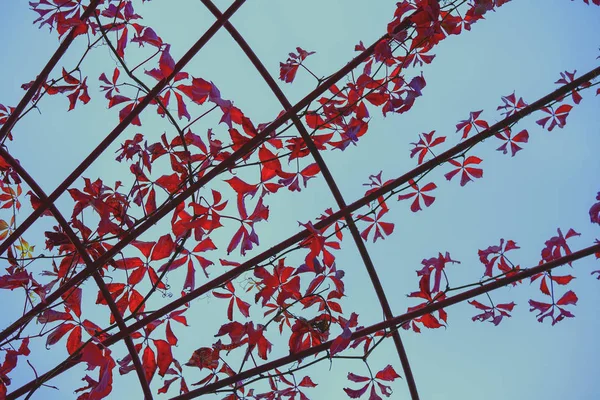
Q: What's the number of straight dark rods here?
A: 7